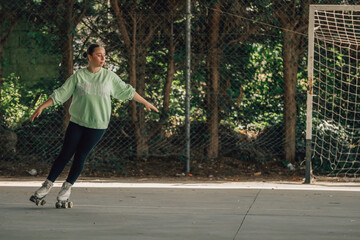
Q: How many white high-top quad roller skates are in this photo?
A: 2